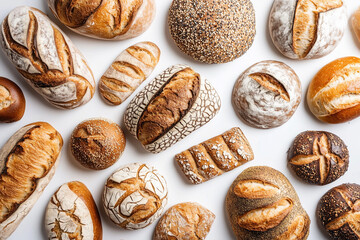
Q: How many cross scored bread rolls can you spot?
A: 2